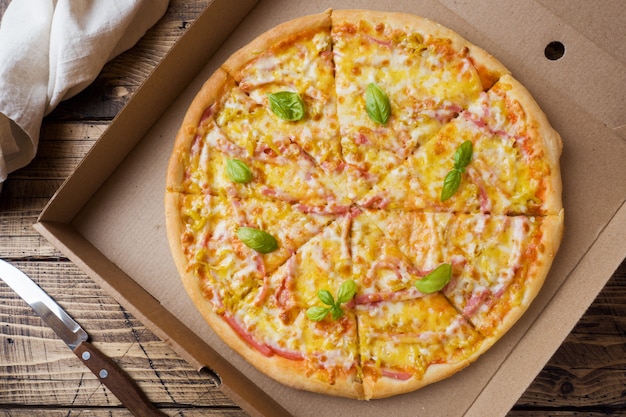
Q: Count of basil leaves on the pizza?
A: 11